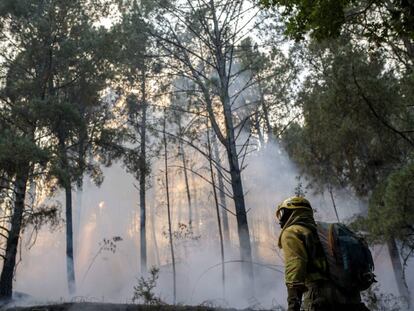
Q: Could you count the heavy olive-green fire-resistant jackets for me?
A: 1